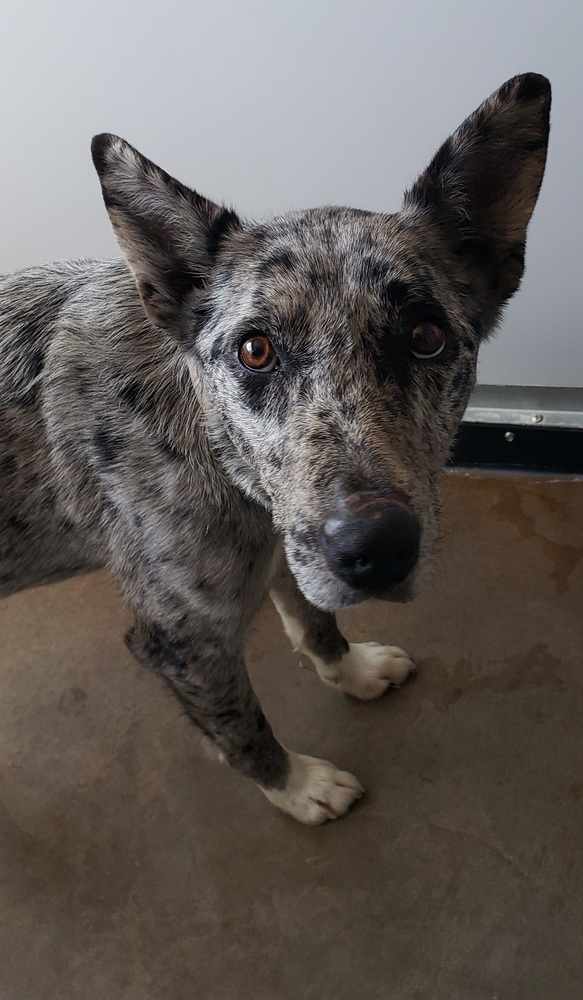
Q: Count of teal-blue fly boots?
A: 0